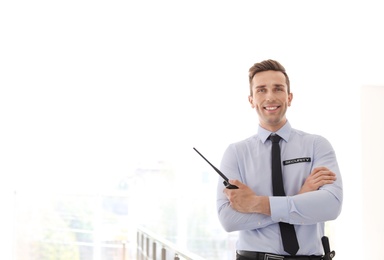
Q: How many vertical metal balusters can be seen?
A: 6